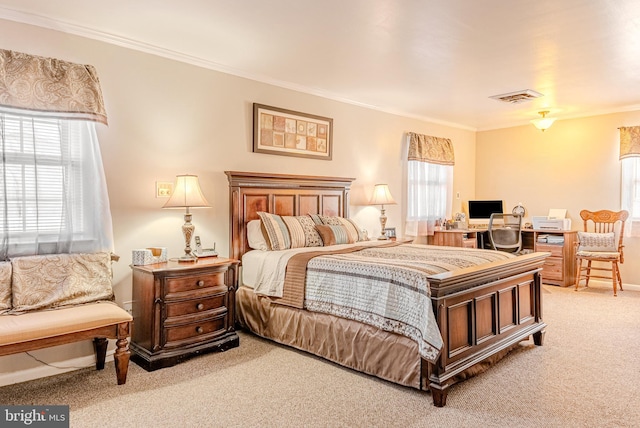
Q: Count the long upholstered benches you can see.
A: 1